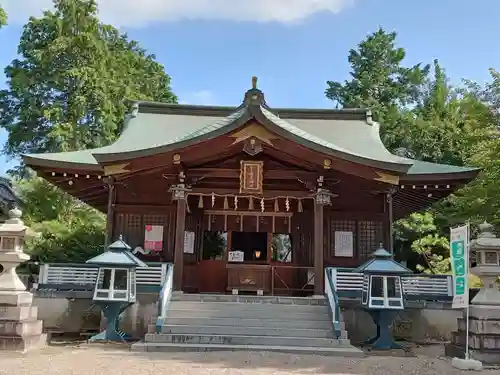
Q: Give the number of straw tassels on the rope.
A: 5